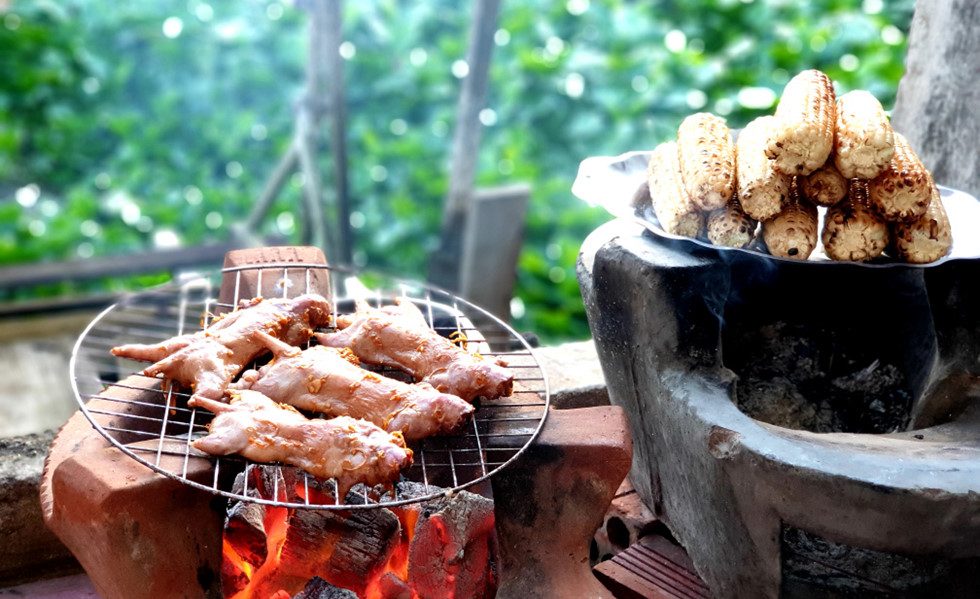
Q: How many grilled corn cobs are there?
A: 11